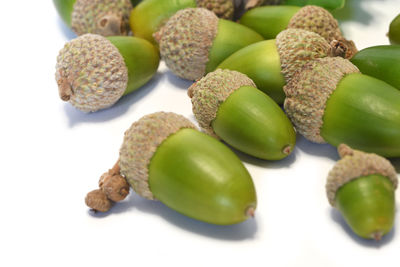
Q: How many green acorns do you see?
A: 12